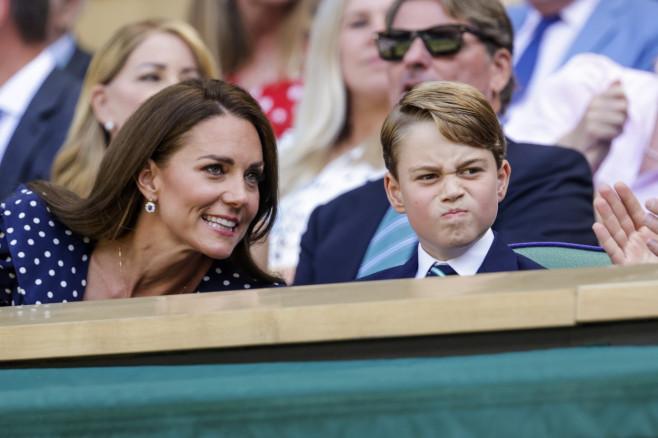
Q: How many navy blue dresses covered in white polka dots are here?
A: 1